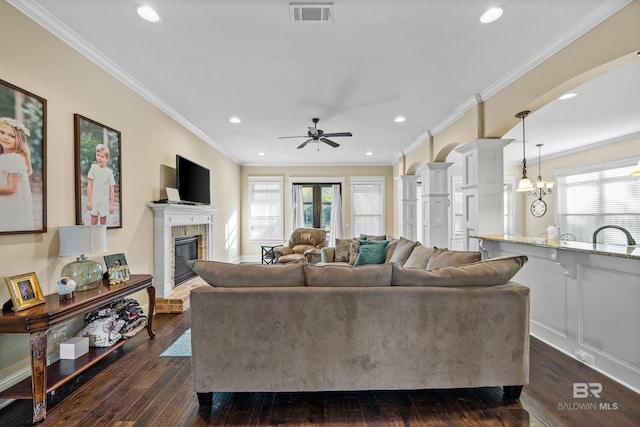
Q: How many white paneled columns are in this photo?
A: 3